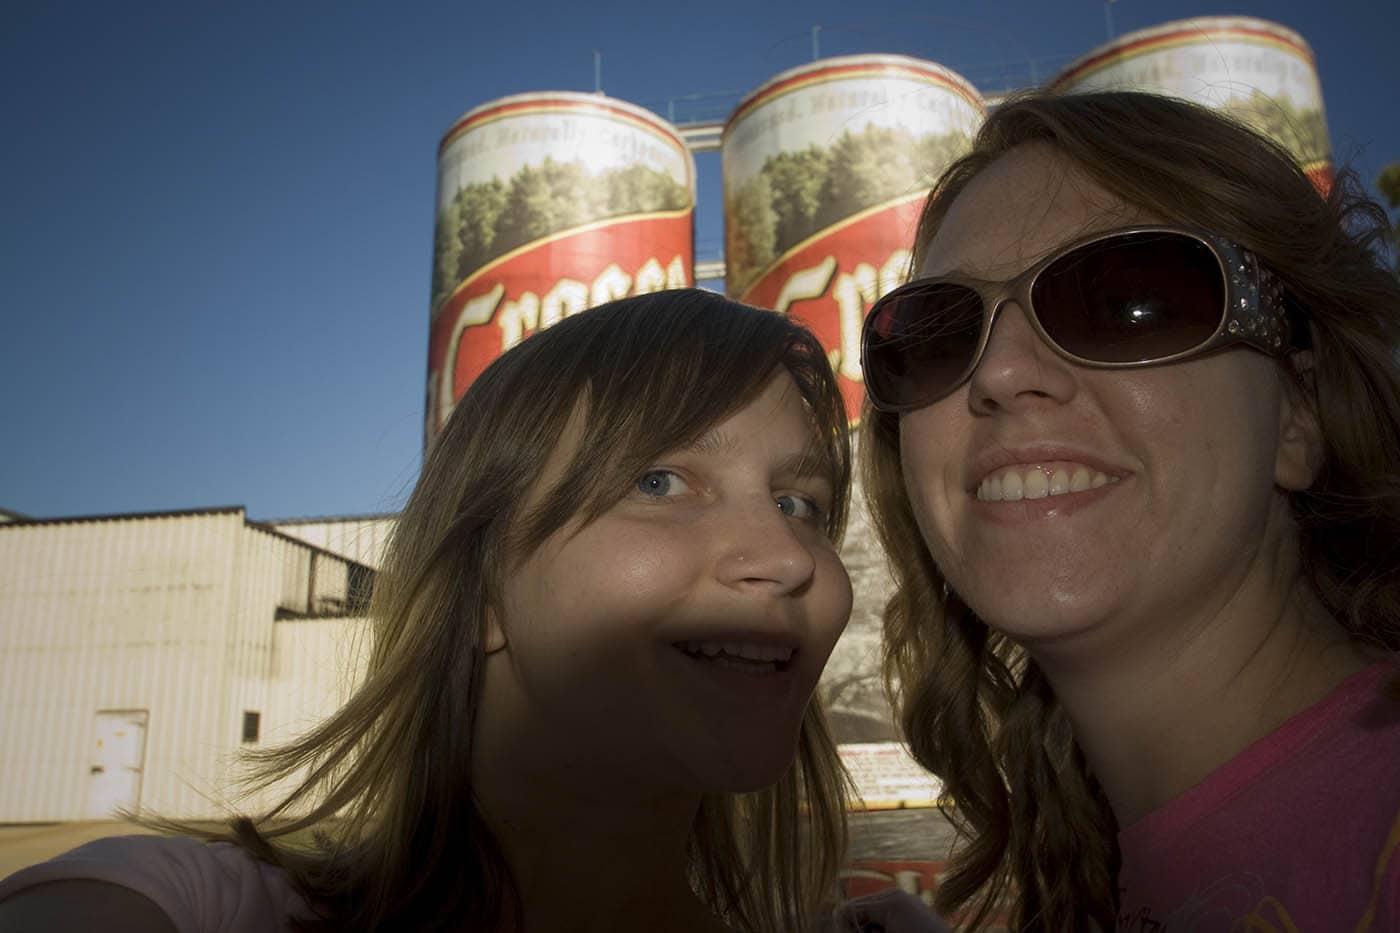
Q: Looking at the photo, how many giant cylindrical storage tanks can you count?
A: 3